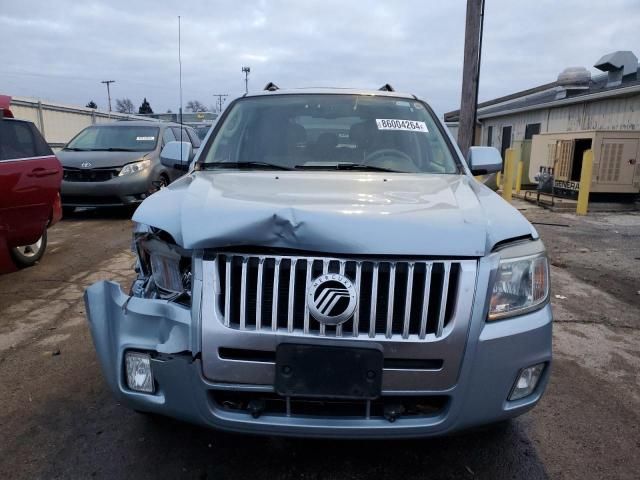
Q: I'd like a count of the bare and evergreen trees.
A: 4